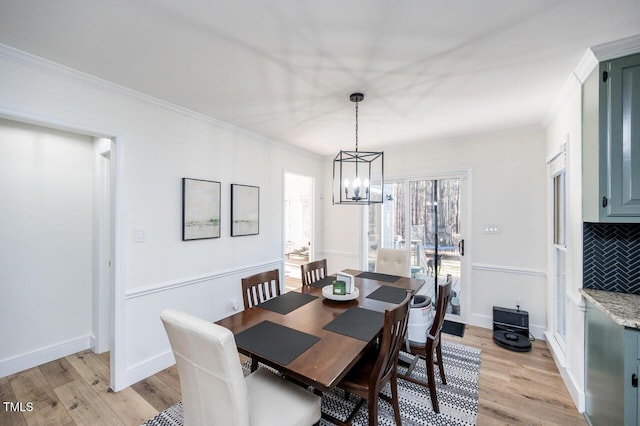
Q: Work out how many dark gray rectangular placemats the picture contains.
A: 6